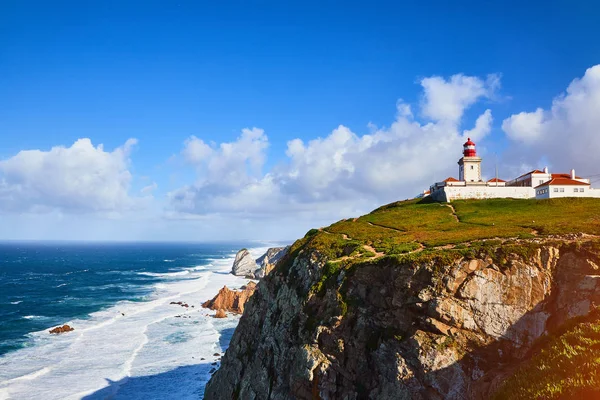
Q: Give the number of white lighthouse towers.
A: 1